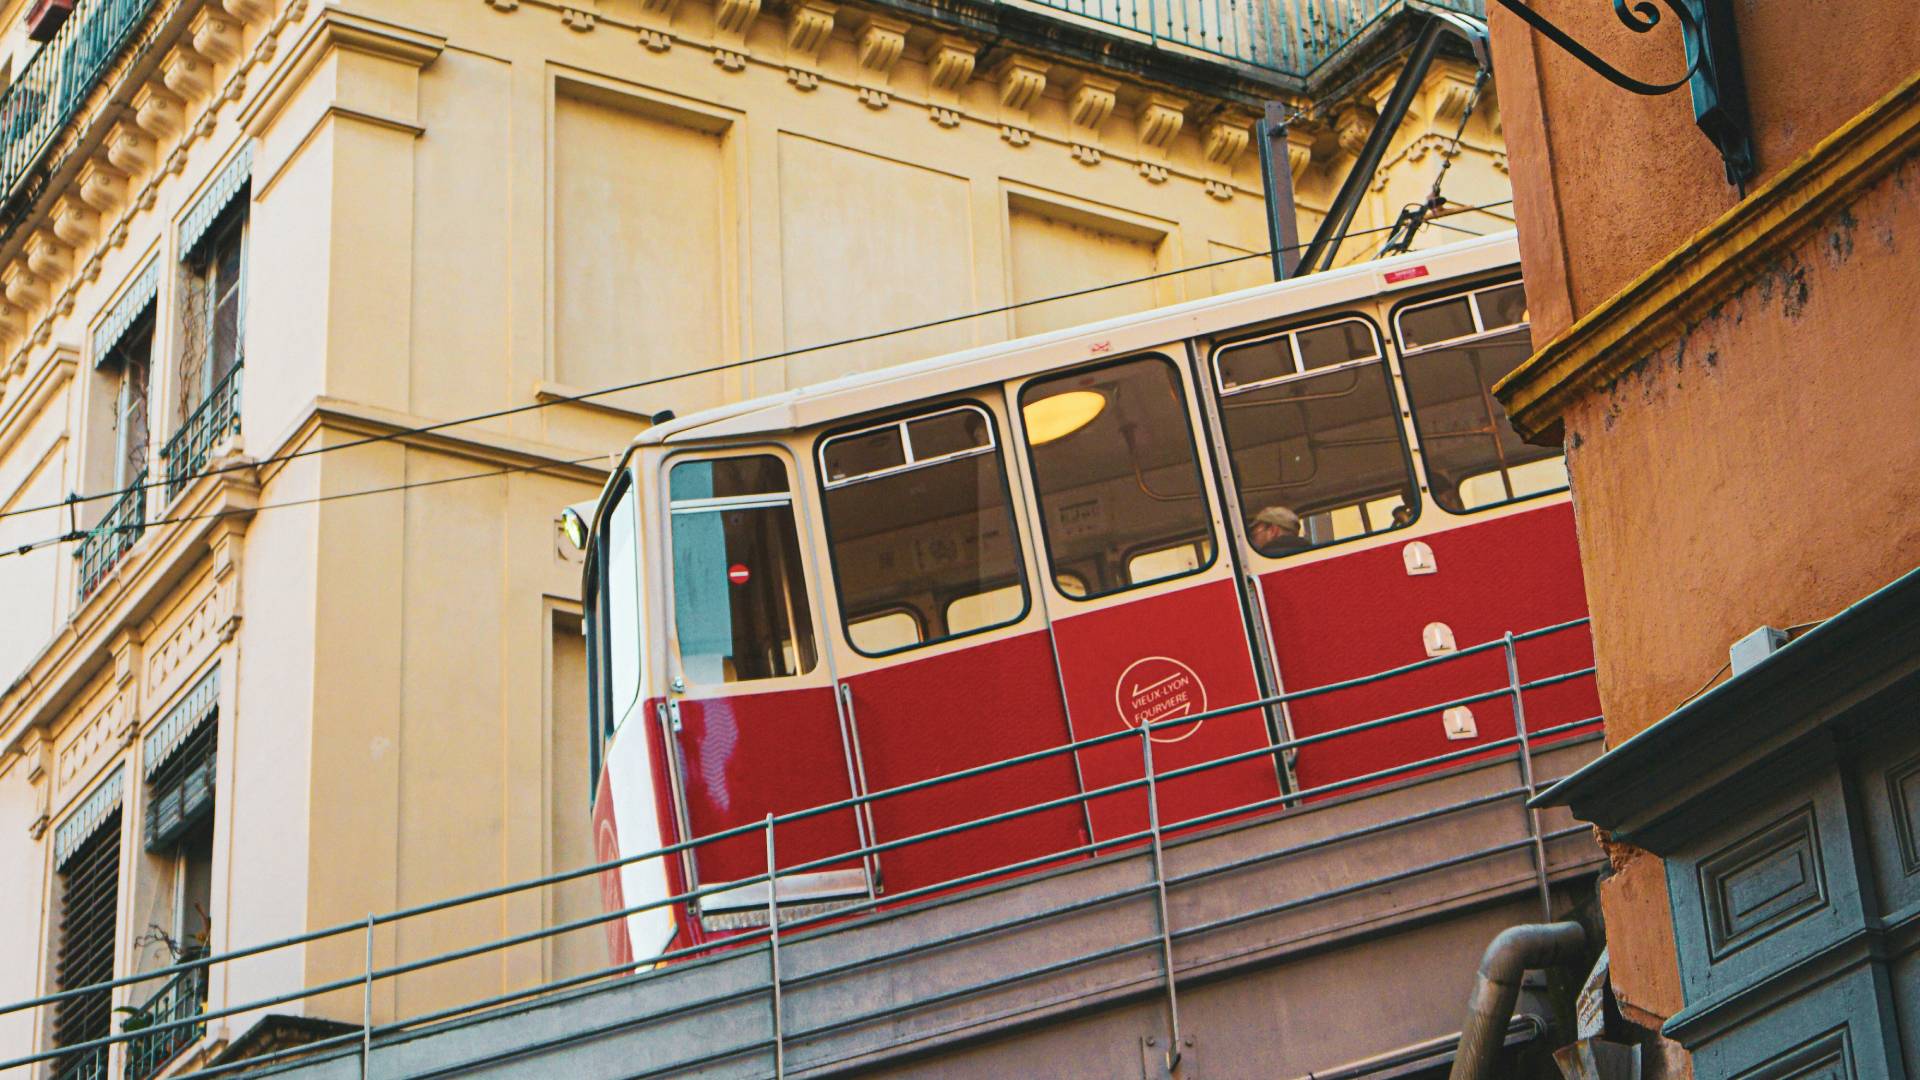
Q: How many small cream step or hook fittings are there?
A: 3